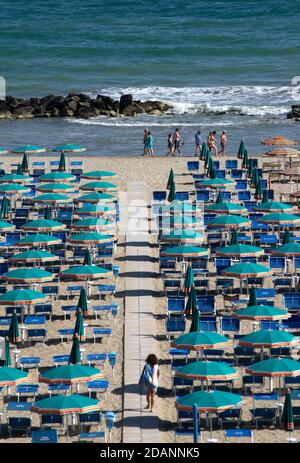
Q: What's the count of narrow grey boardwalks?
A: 1